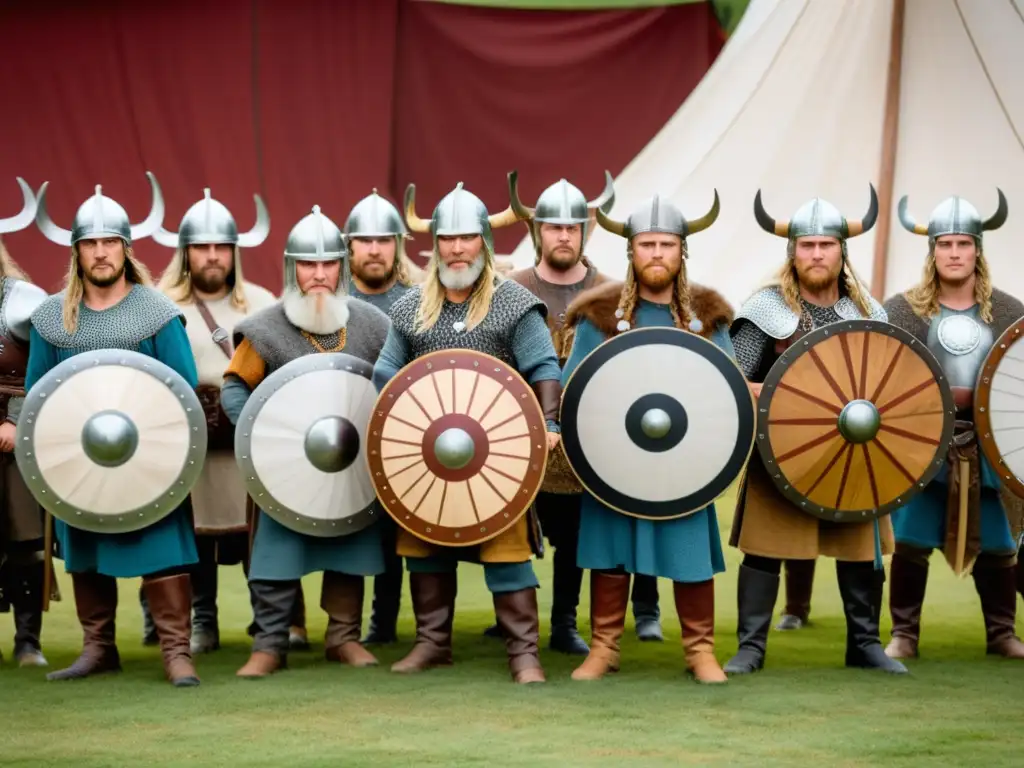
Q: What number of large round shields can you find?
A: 6